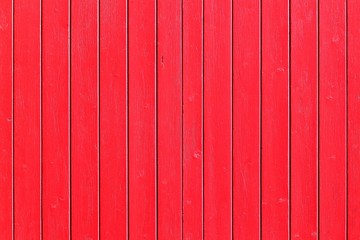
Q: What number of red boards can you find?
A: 14